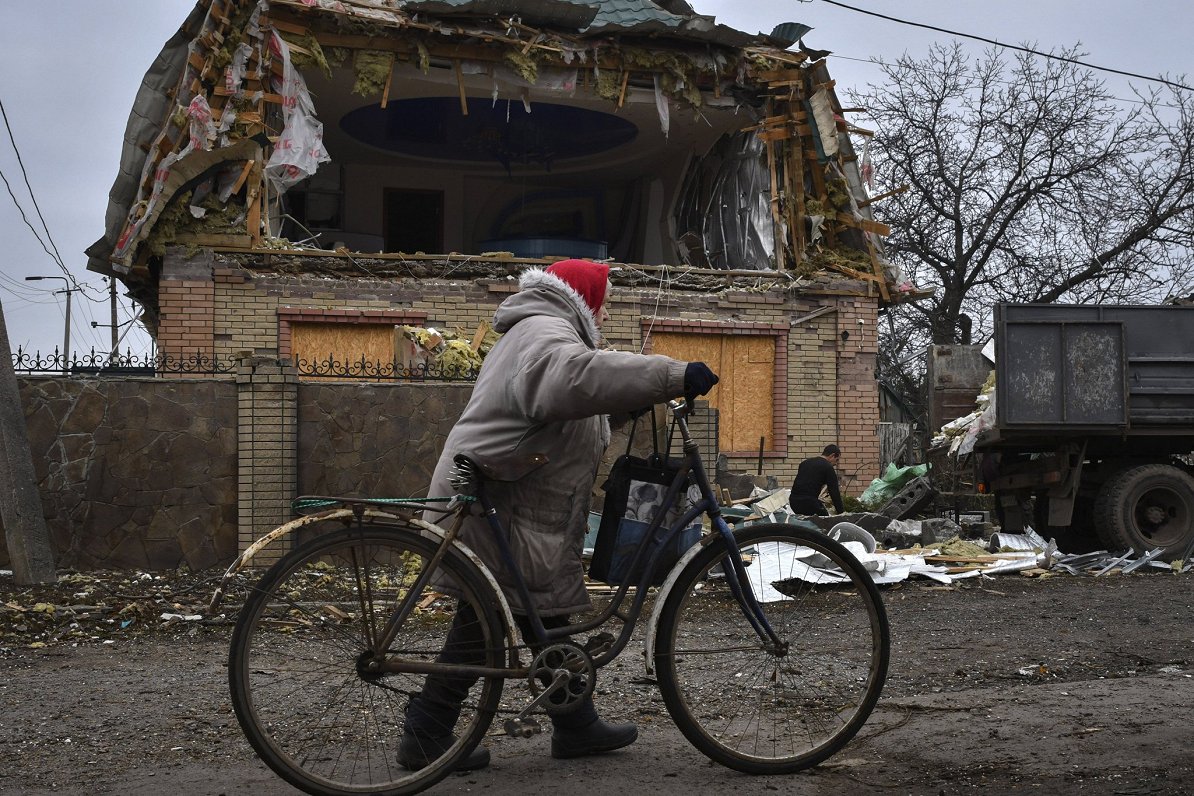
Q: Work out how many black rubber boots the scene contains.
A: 2